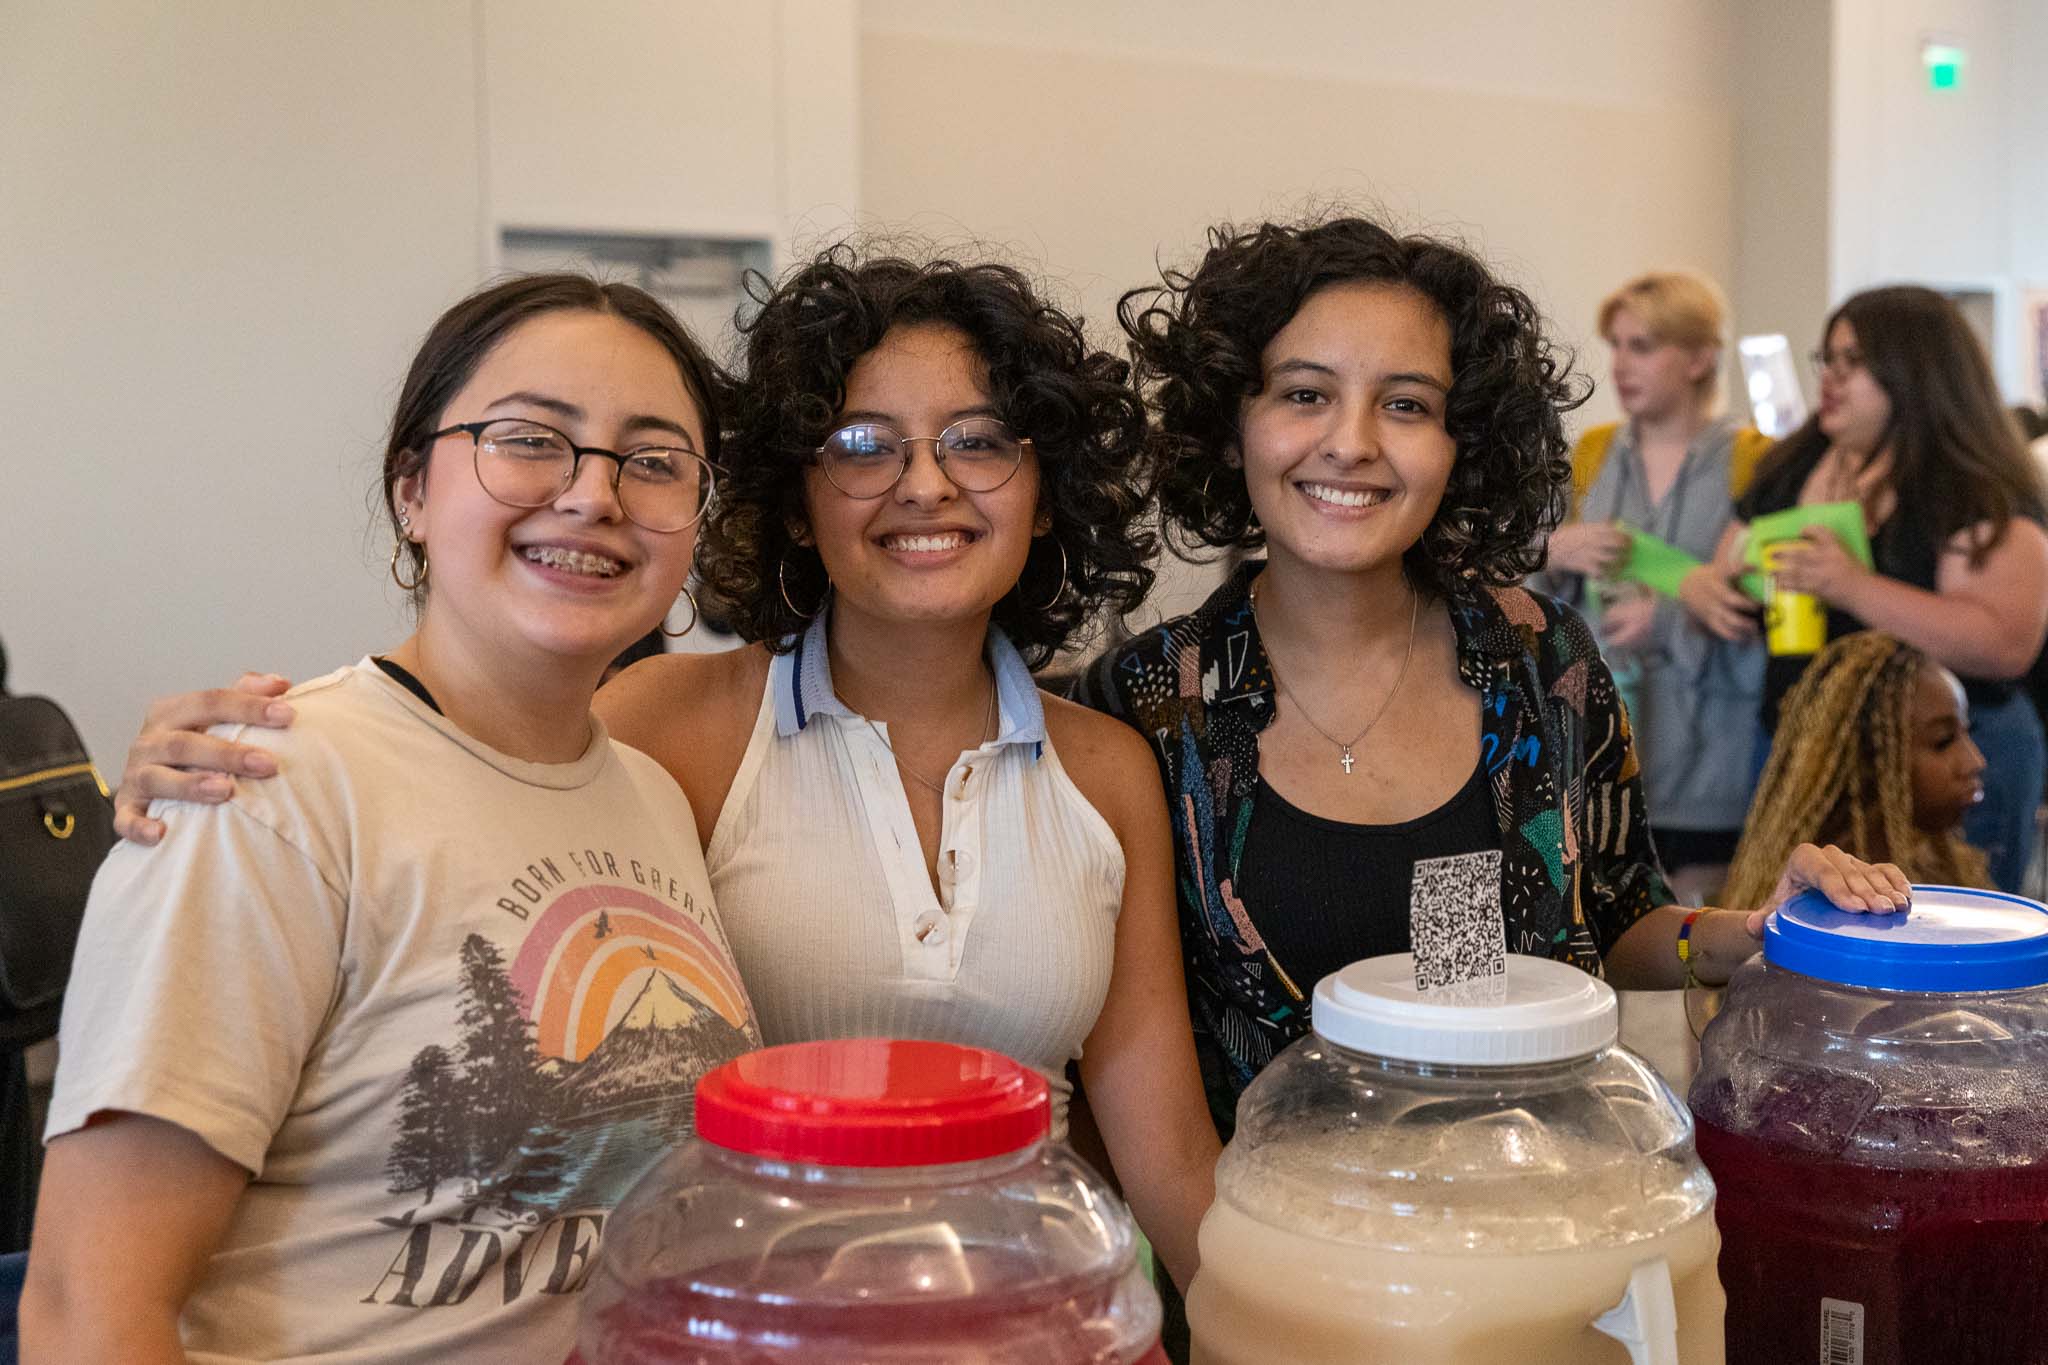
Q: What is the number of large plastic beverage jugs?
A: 3